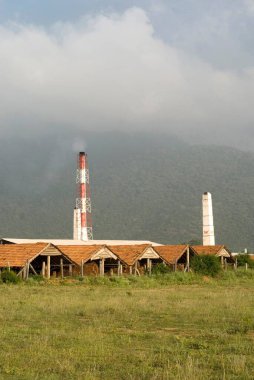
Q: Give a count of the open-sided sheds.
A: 5